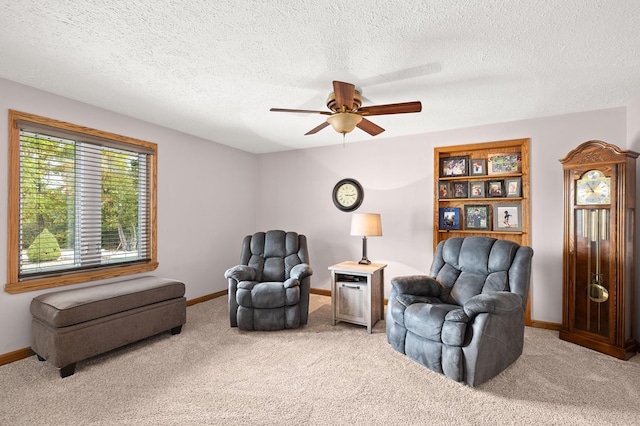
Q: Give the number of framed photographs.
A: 11